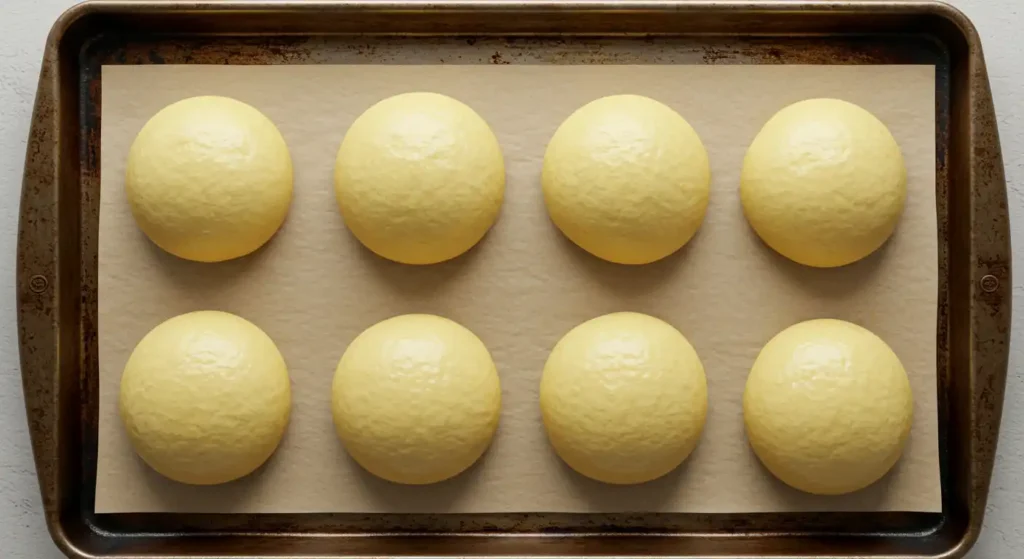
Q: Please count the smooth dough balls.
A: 8